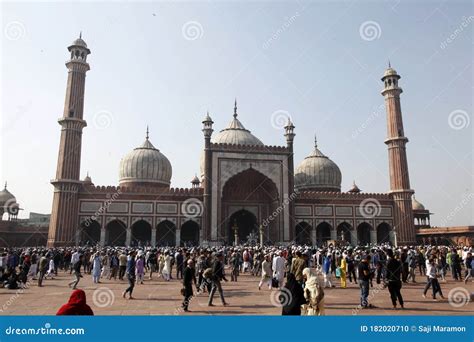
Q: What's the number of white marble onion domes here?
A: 3